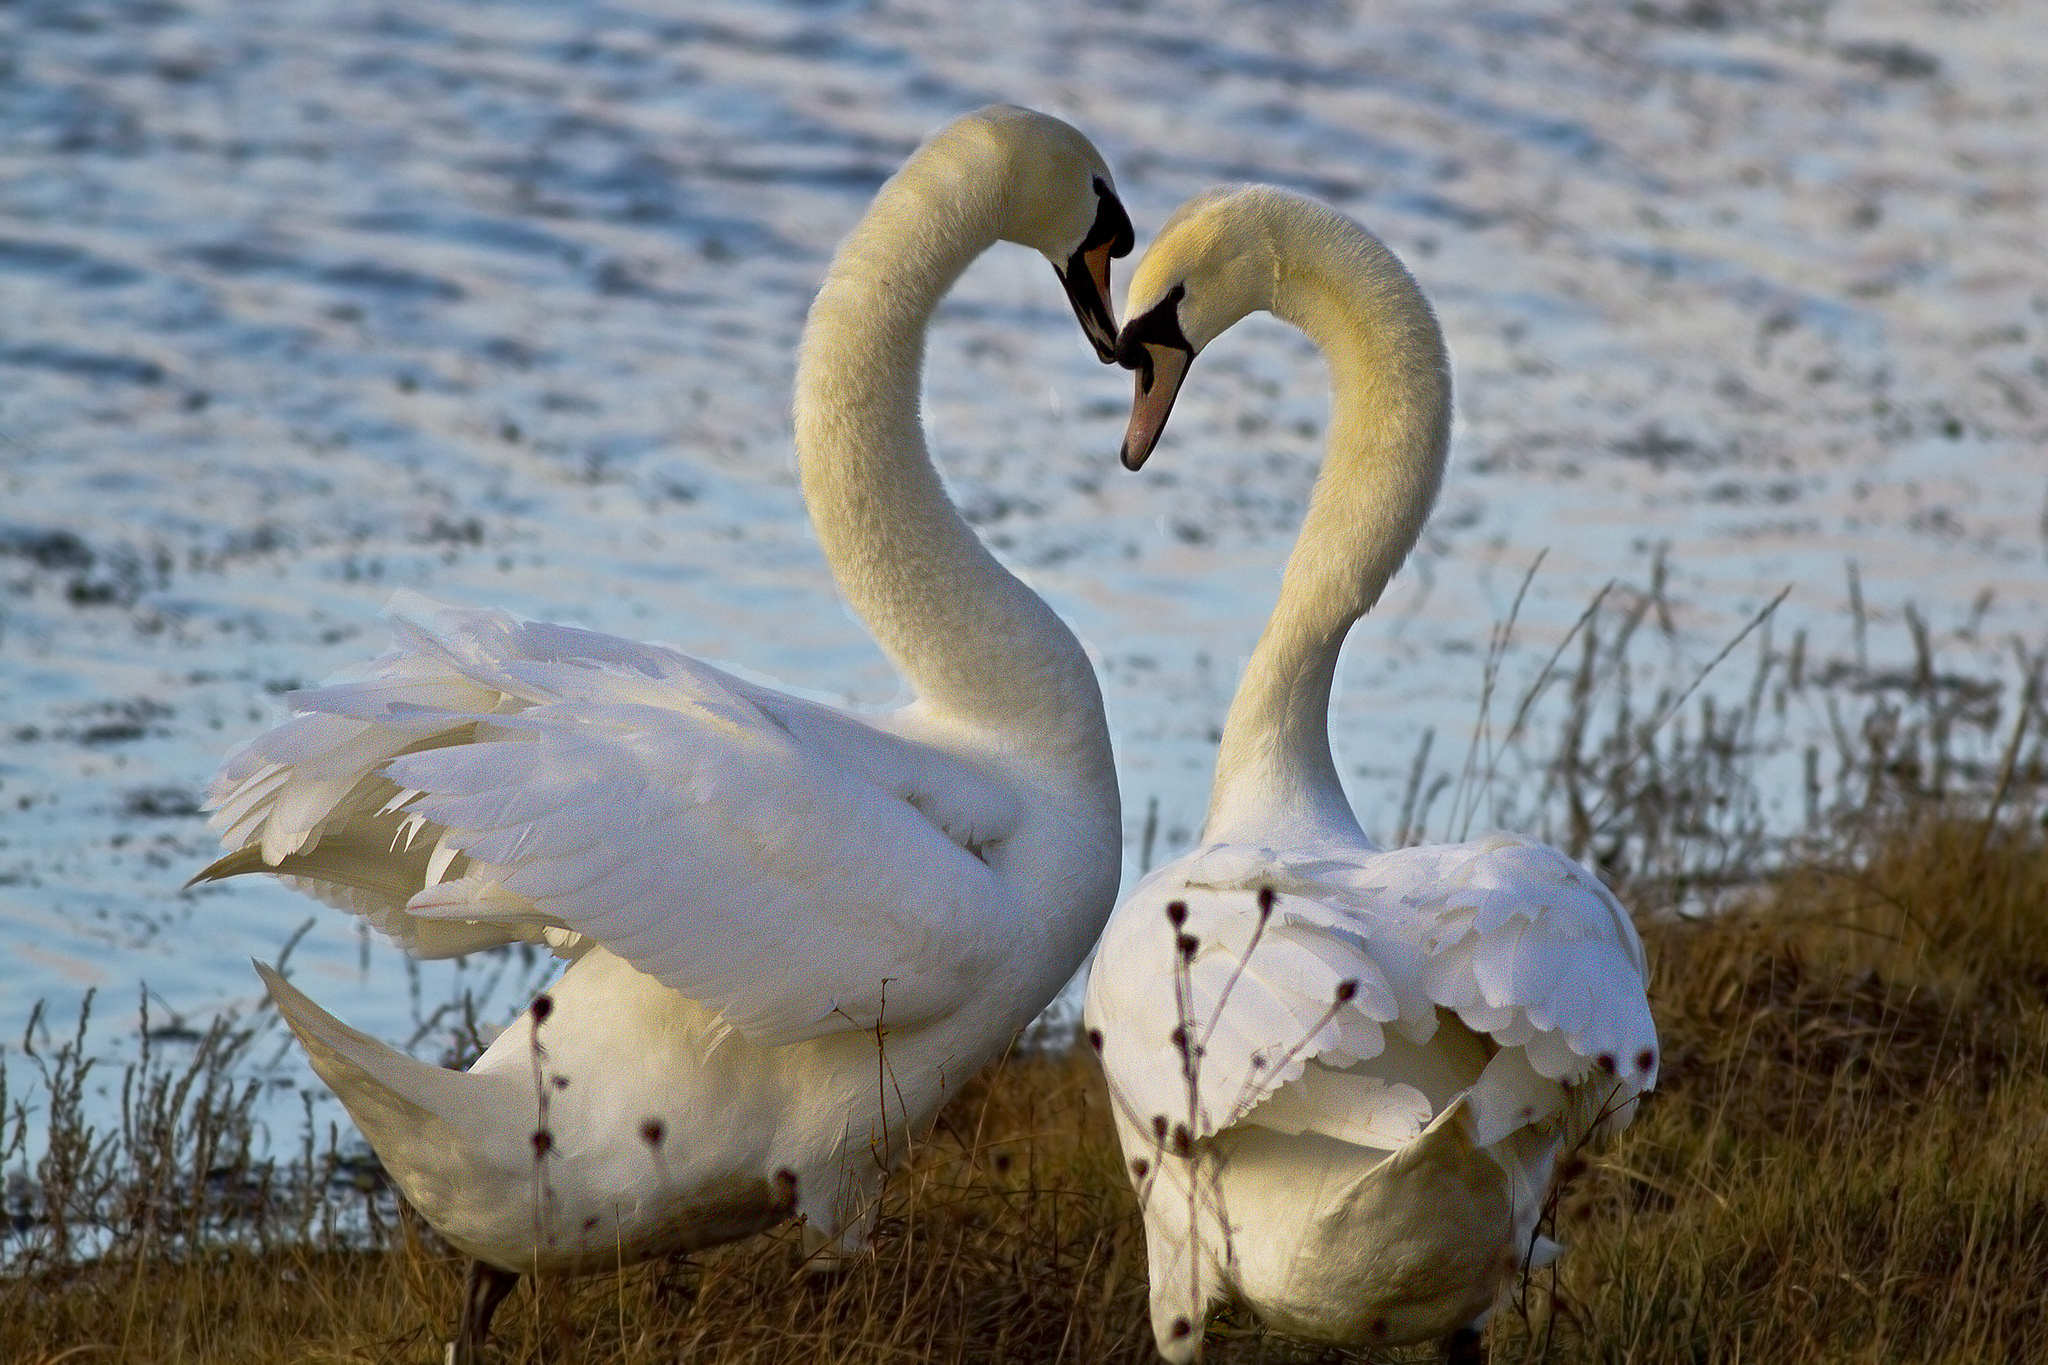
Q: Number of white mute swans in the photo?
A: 2